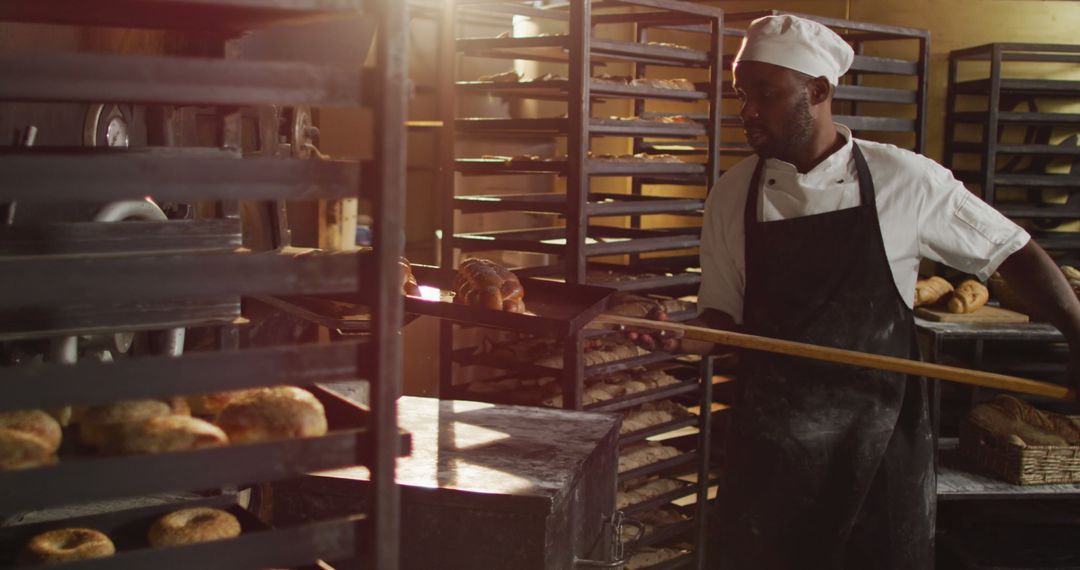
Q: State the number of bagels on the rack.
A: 2